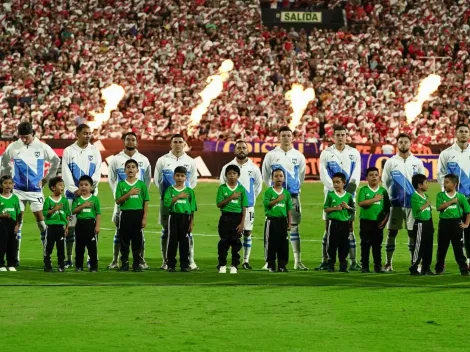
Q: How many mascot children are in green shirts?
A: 11